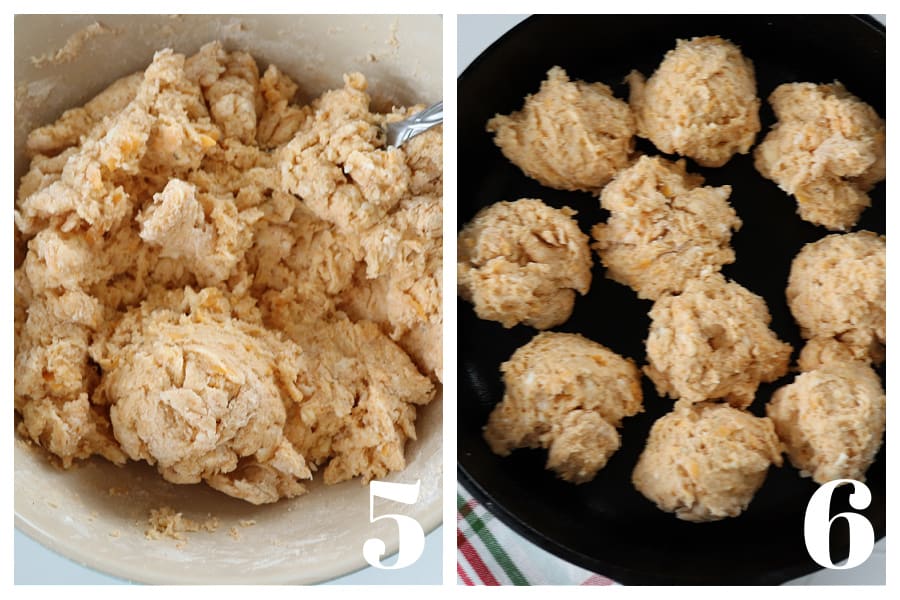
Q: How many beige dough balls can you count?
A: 10